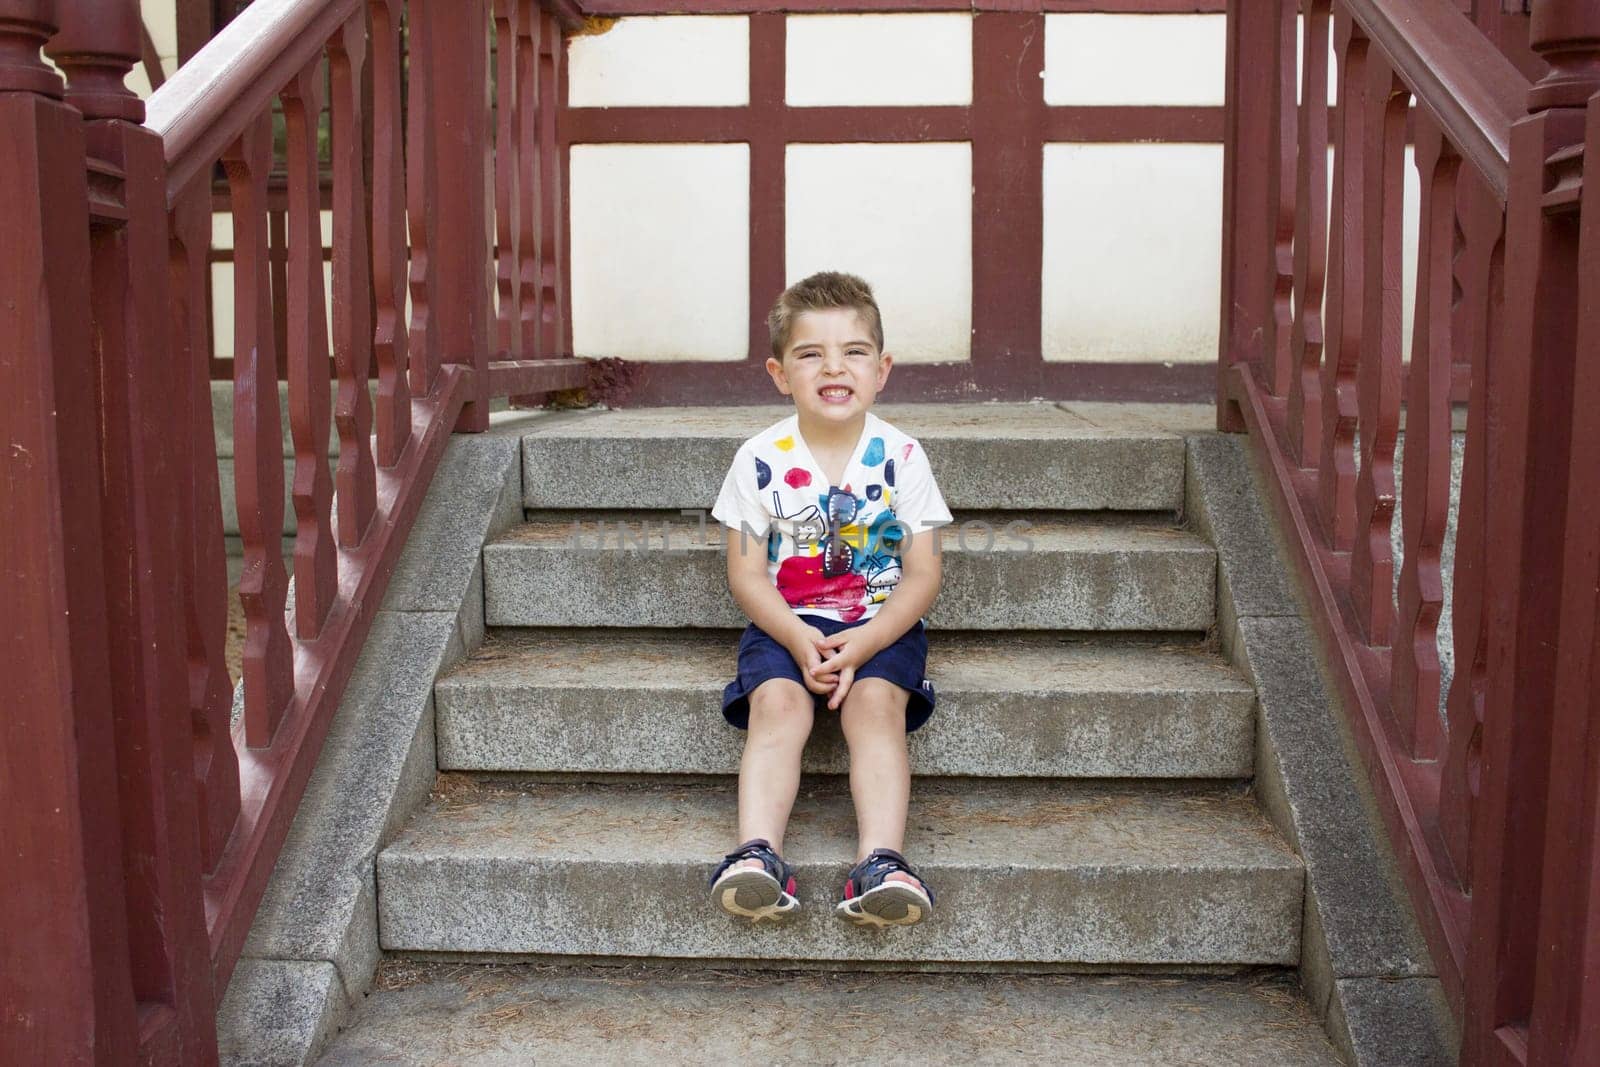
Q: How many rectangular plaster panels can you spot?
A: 6